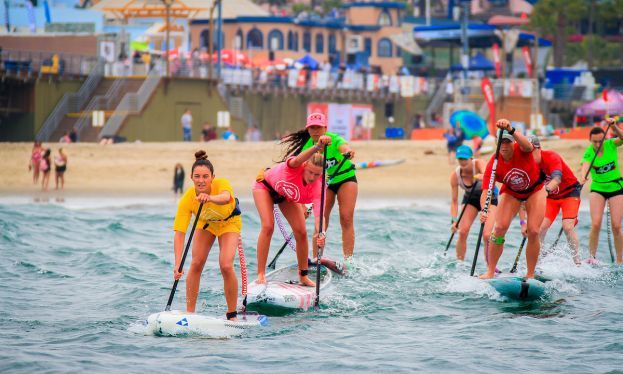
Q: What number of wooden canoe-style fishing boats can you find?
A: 0